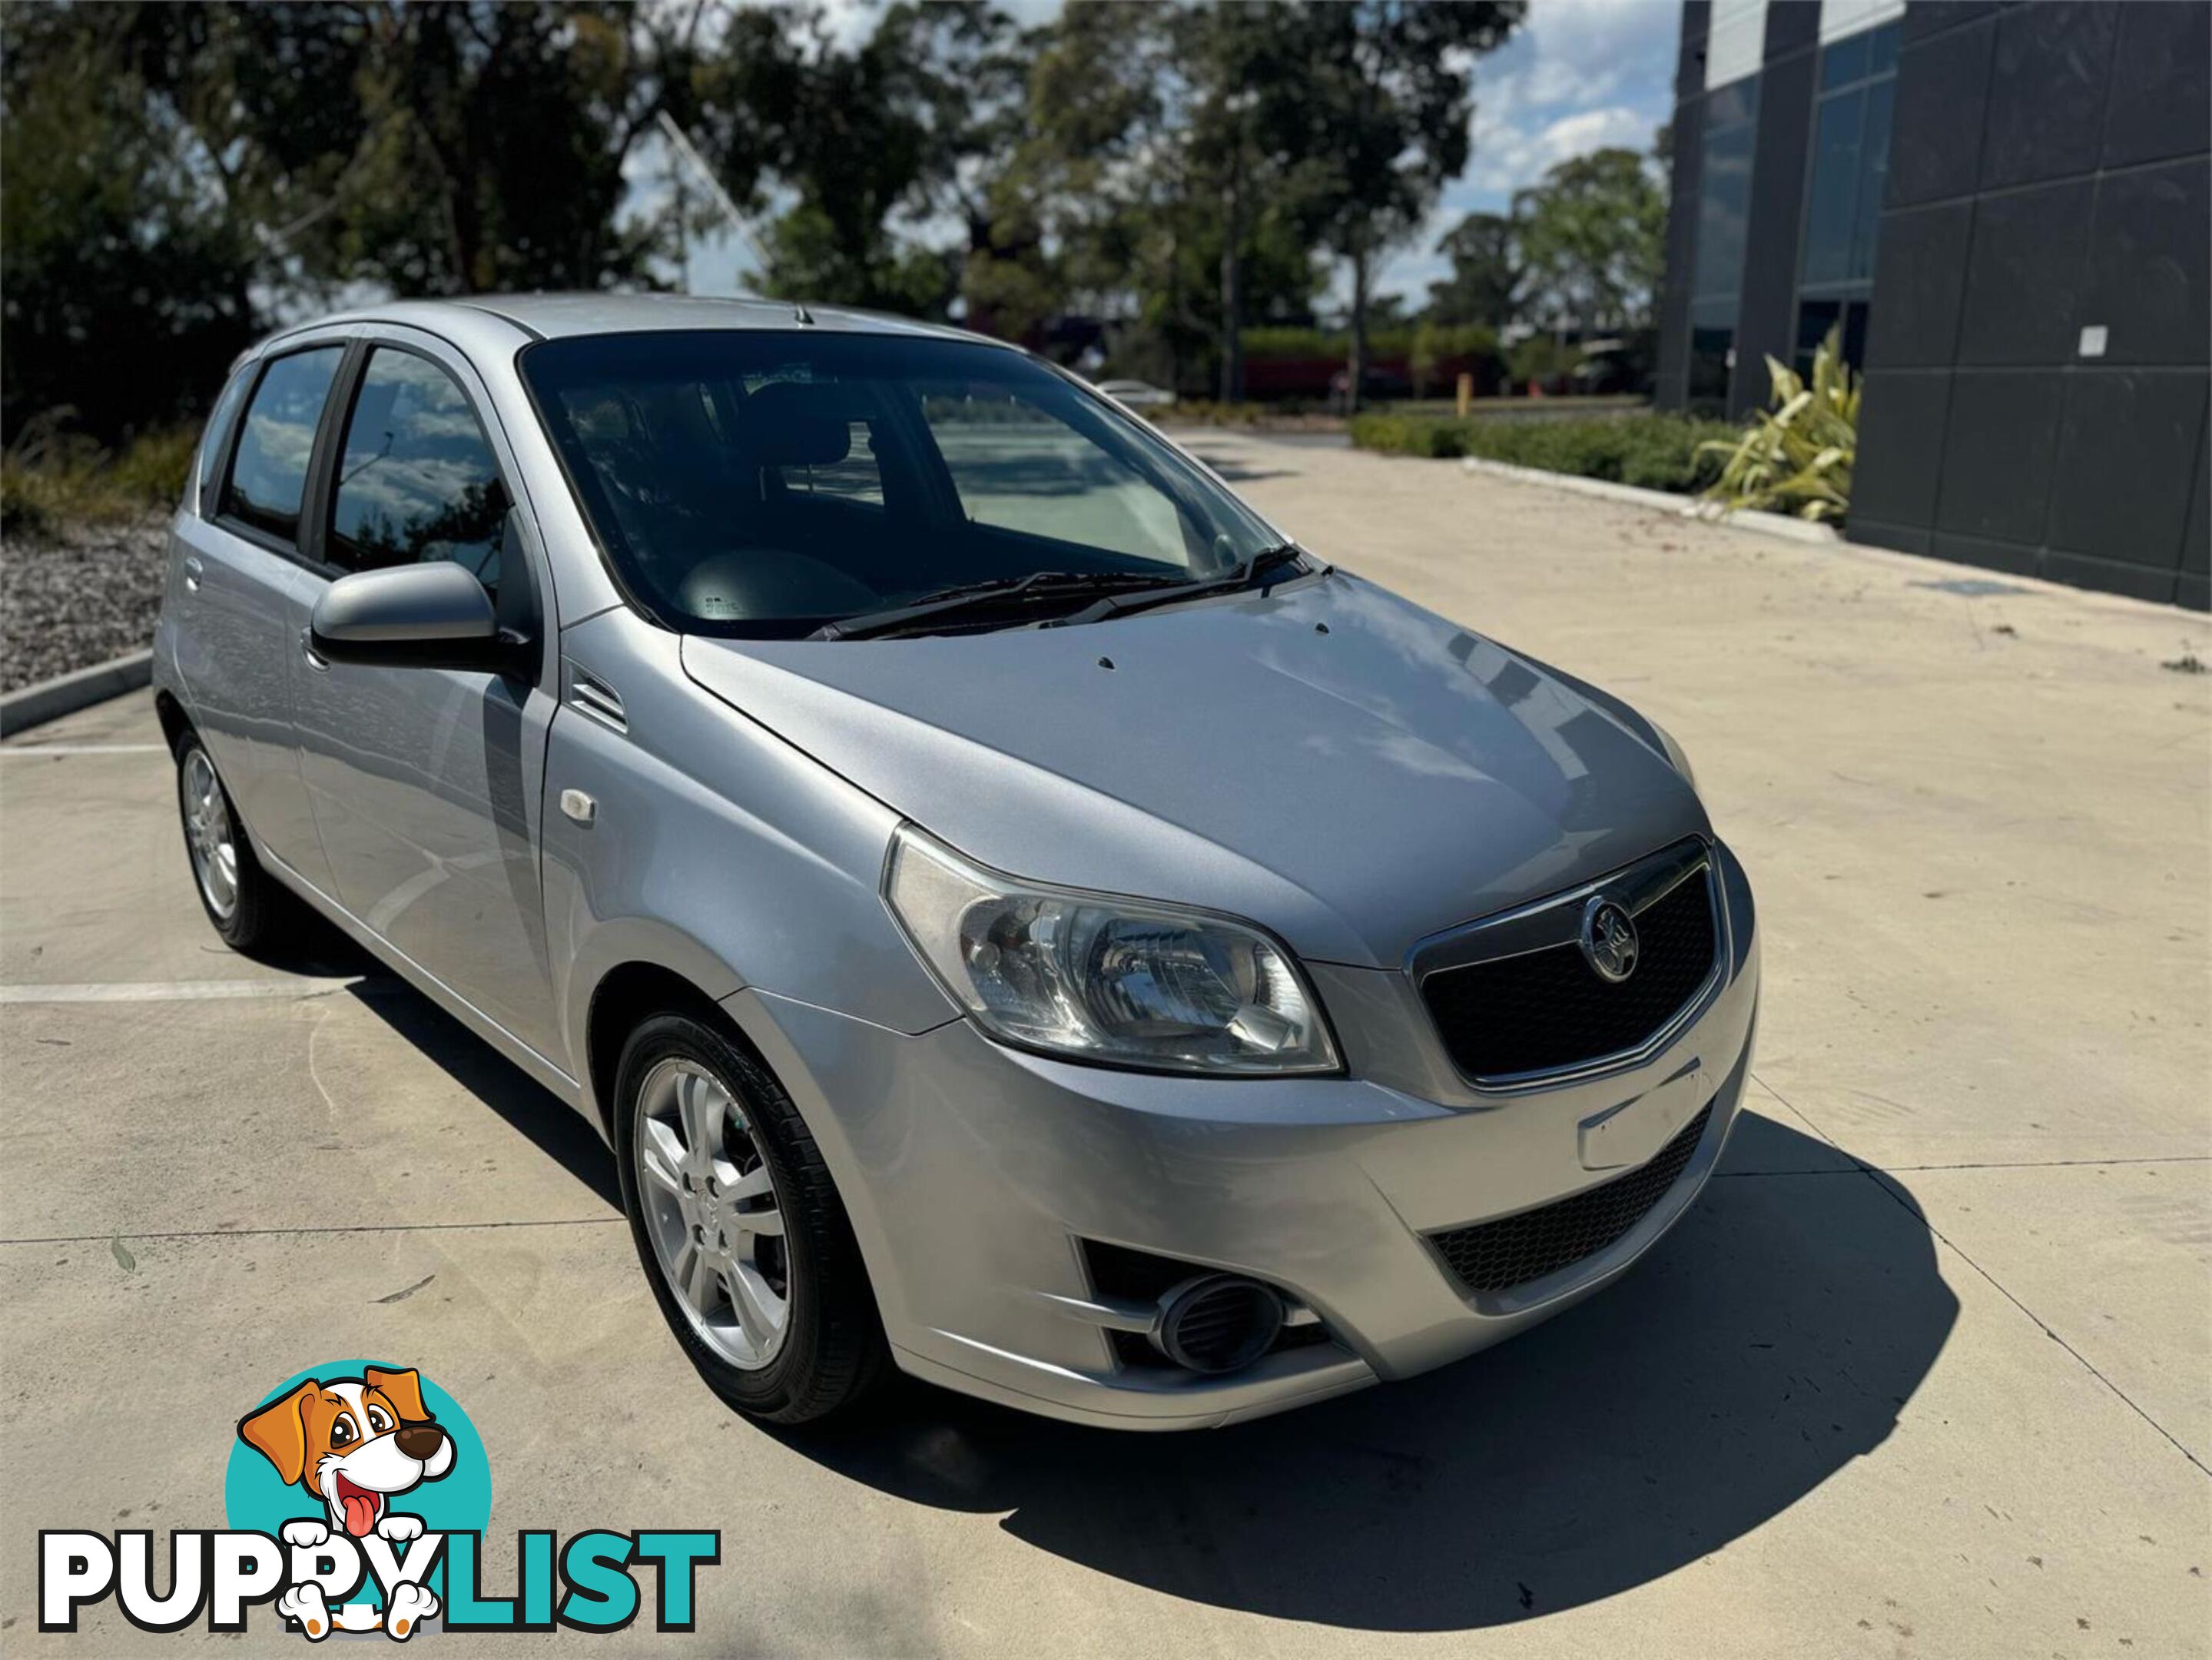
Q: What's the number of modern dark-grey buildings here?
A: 1